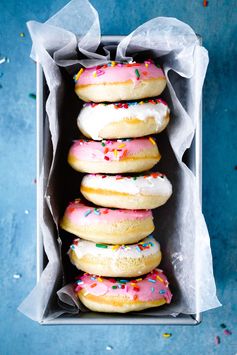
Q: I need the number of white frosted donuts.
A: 3